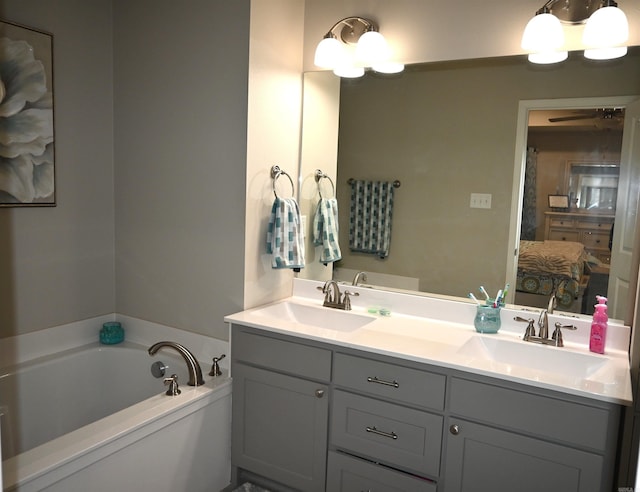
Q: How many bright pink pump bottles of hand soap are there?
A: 1